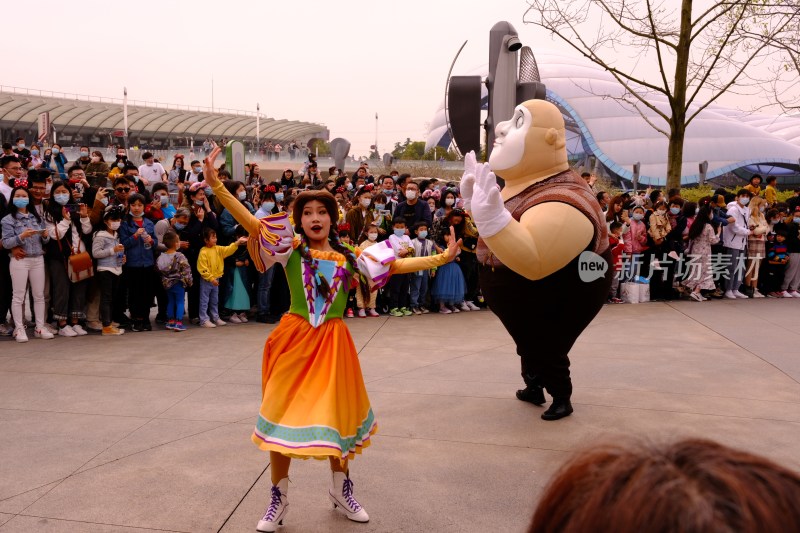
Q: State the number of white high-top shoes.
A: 2